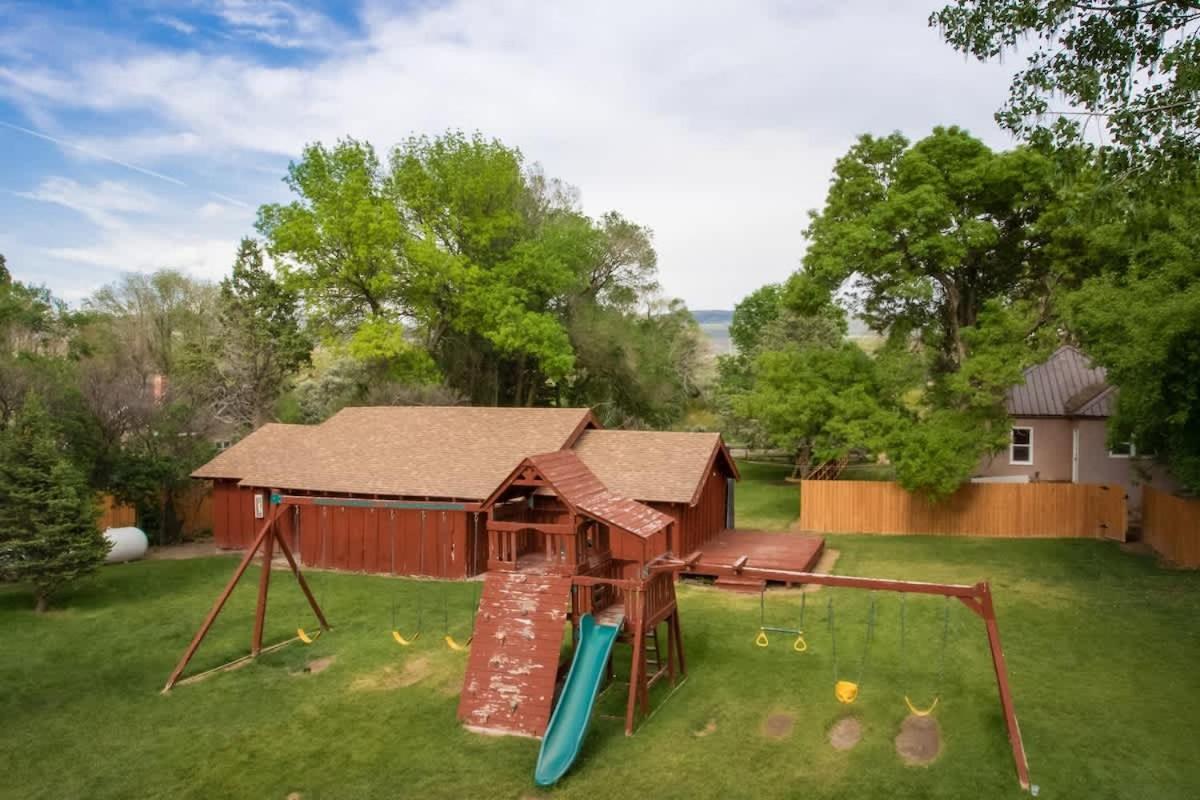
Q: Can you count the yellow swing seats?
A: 5